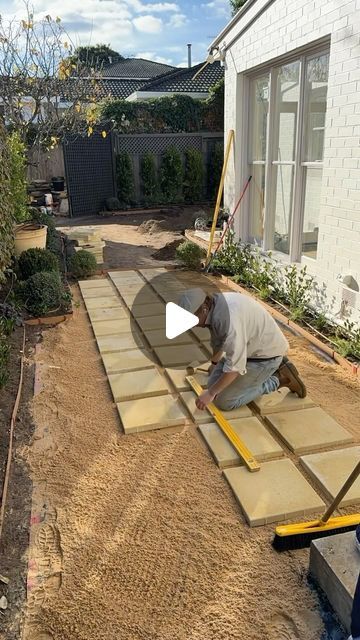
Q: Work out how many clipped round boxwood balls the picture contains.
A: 4